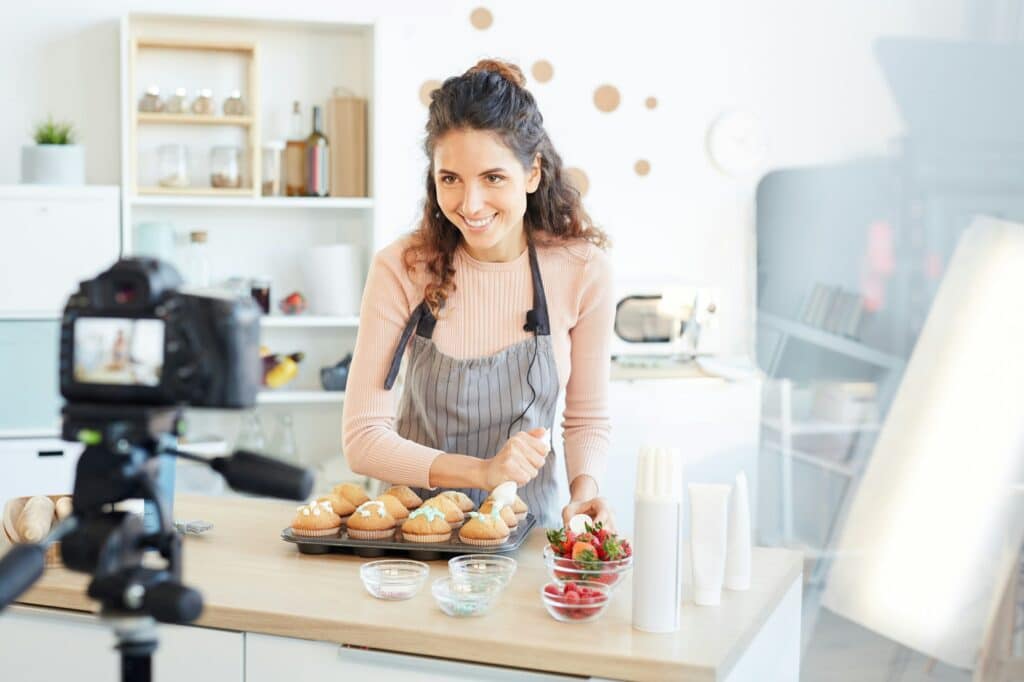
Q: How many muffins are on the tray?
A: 12